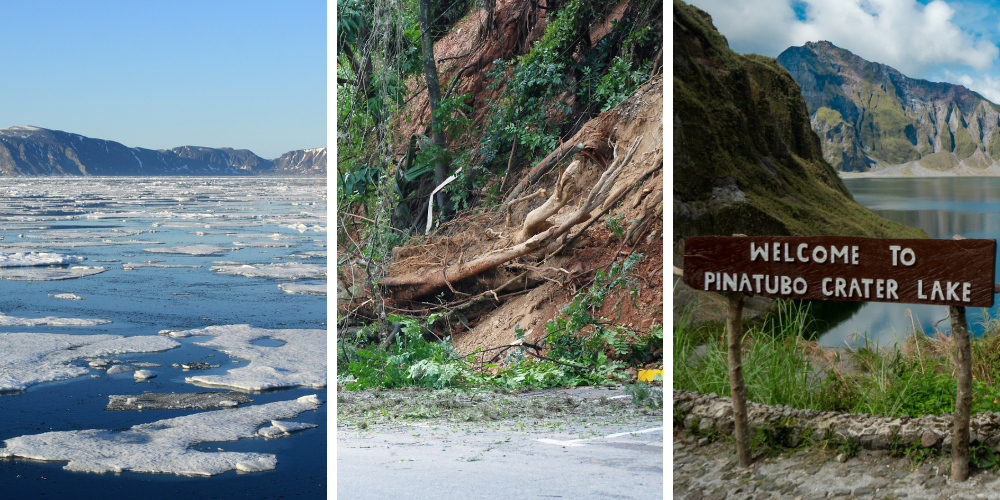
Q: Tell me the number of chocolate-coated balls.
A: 0